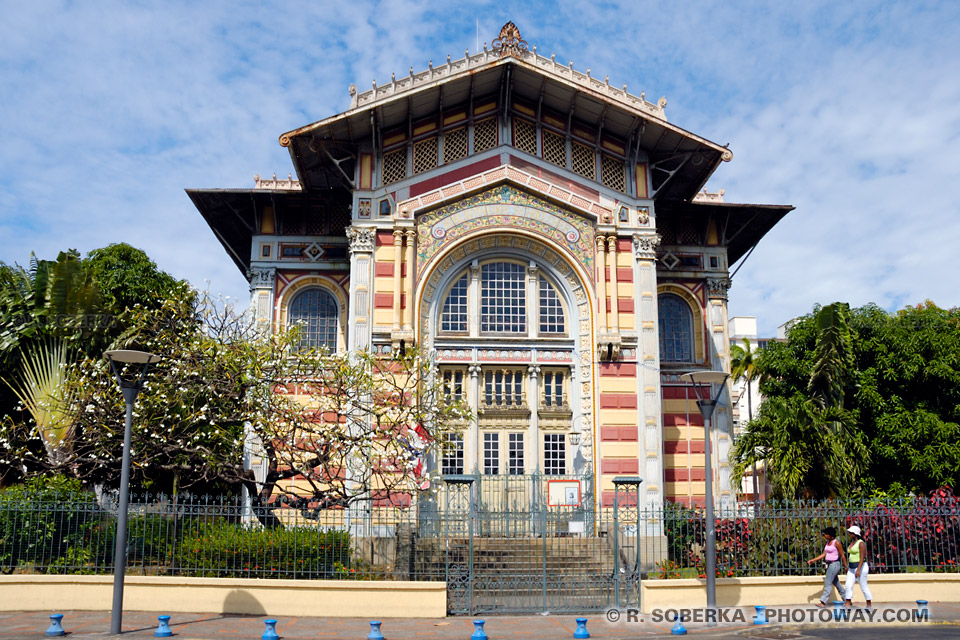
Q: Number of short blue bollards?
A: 10